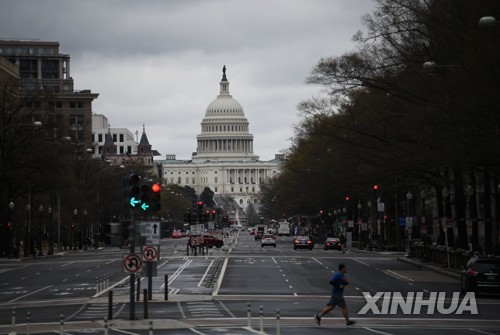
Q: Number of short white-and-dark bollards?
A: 12